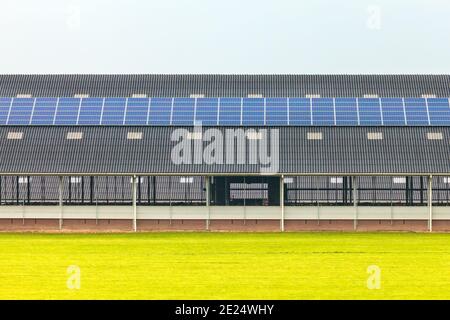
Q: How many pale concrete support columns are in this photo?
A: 6